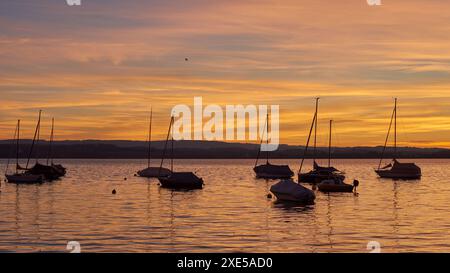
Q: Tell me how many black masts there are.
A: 9